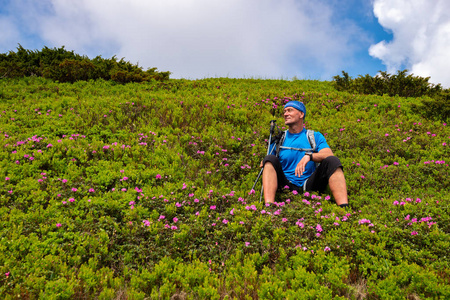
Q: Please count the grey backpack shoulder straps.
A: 2